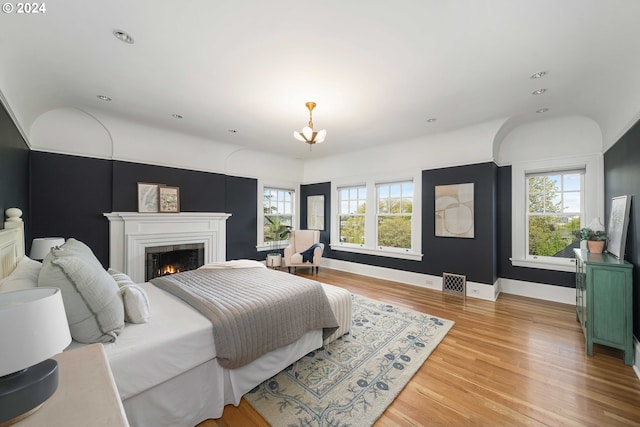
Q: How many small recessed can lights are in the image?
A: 8